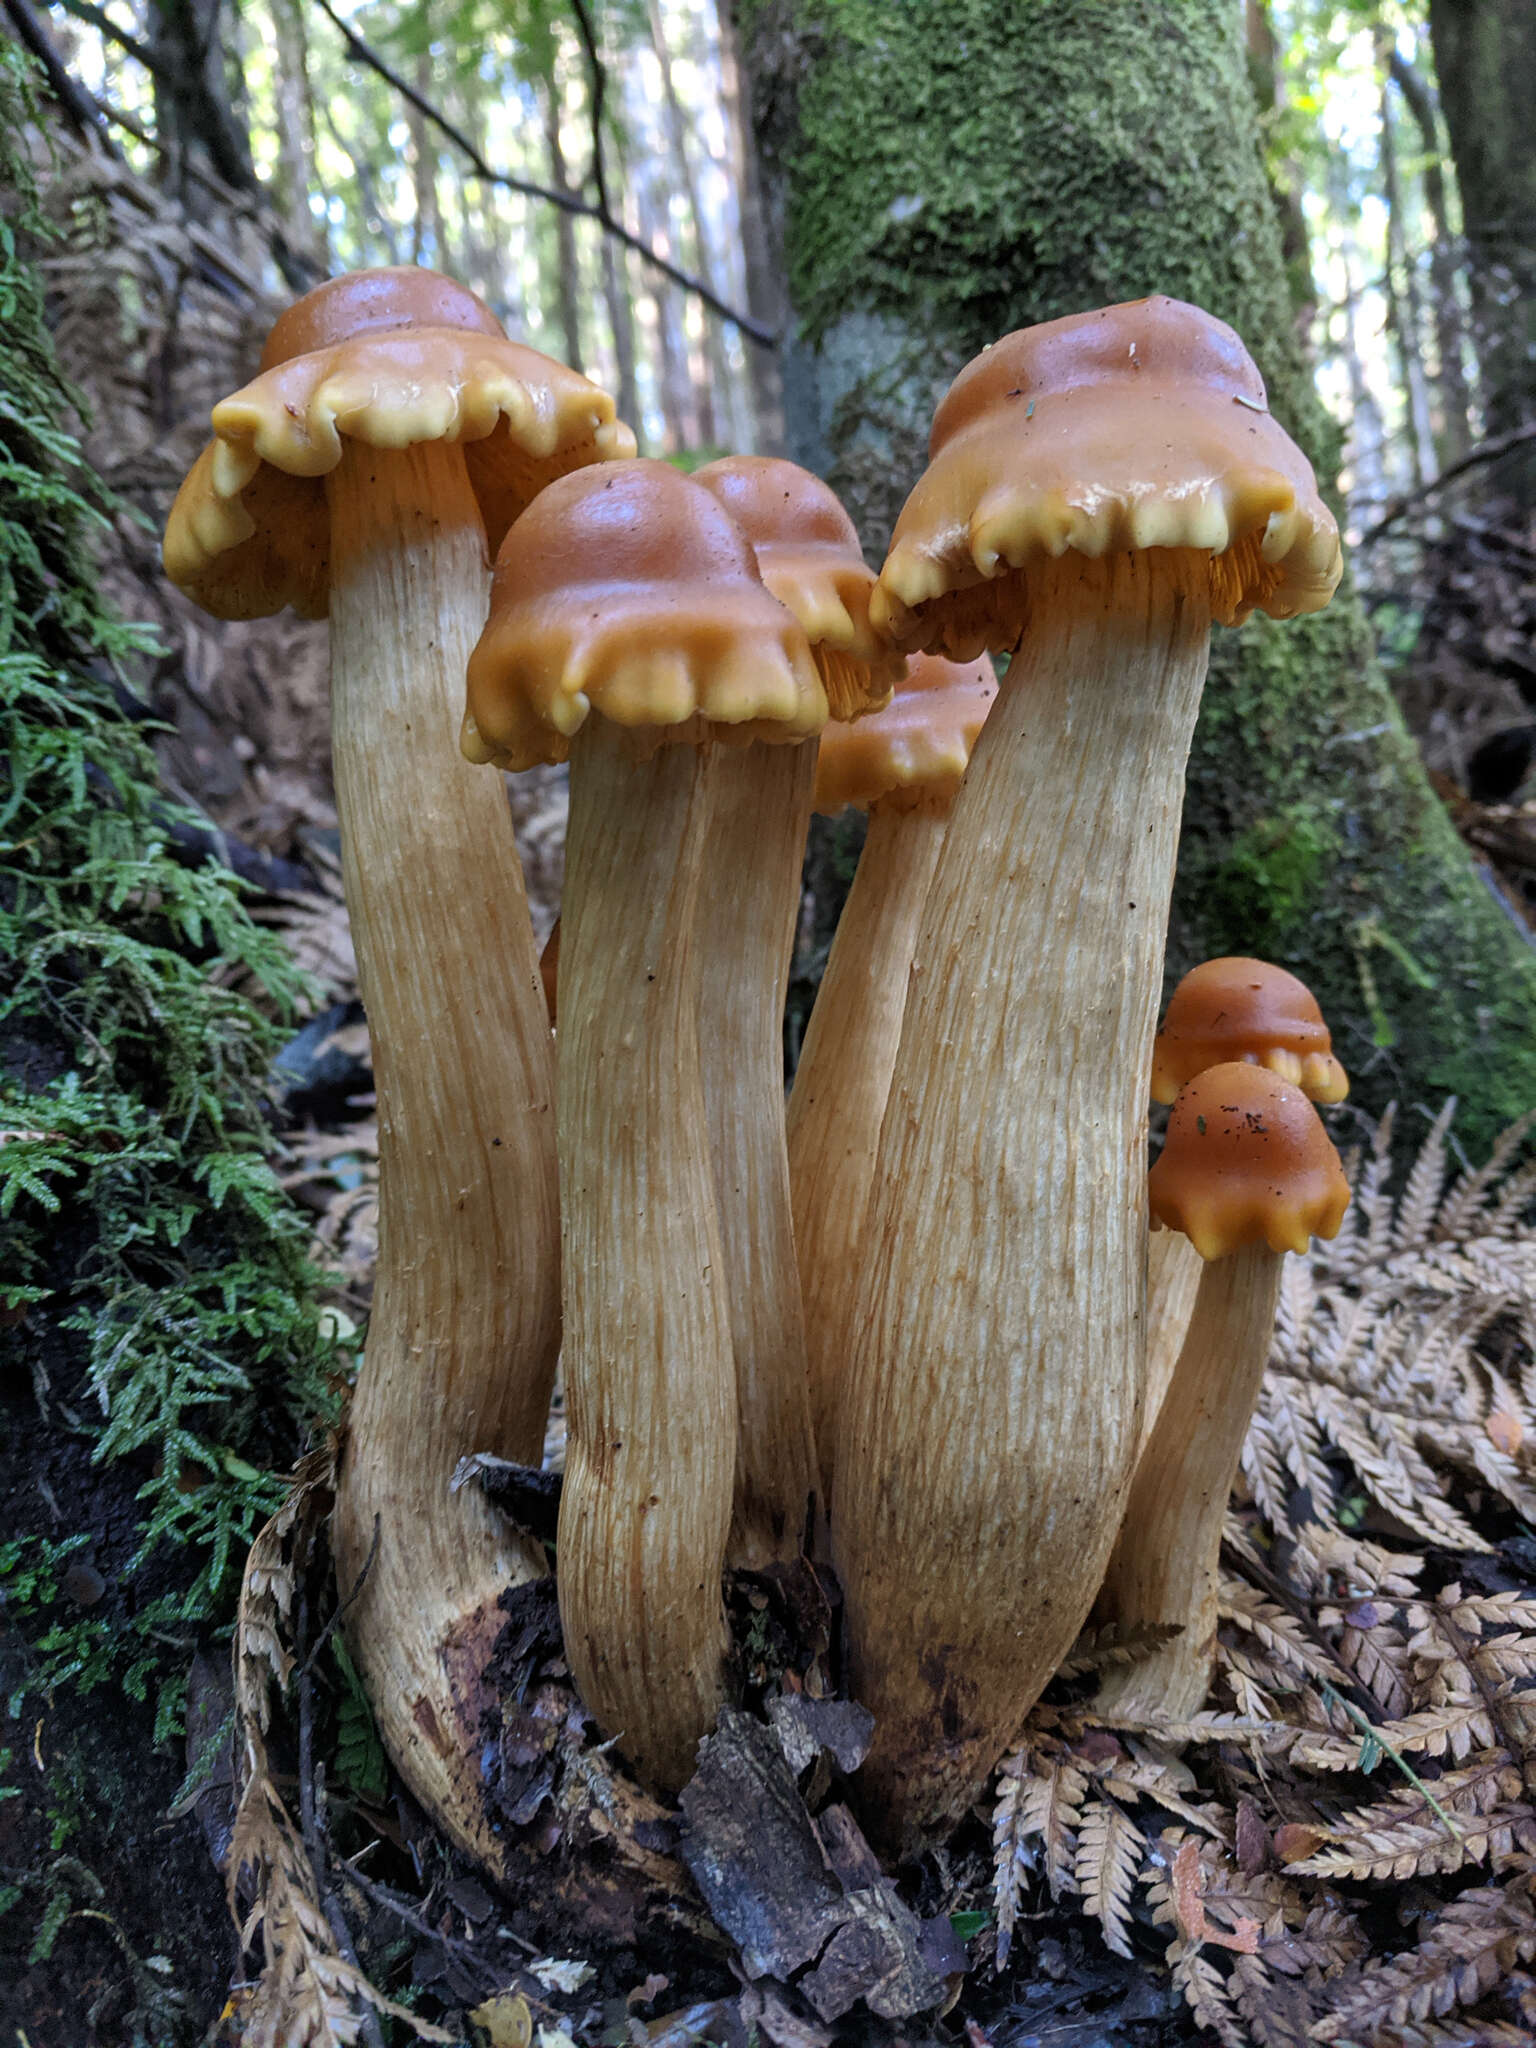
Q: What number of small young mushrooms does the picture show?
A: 2